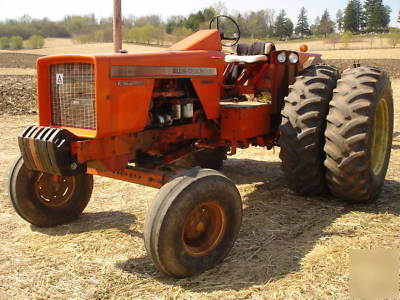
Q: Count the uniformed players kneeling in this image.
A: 0